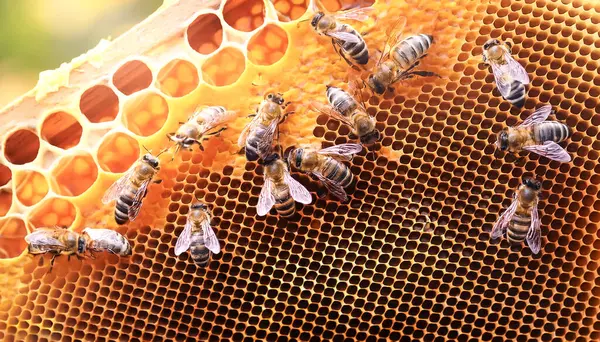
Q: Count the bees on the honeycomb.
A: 14